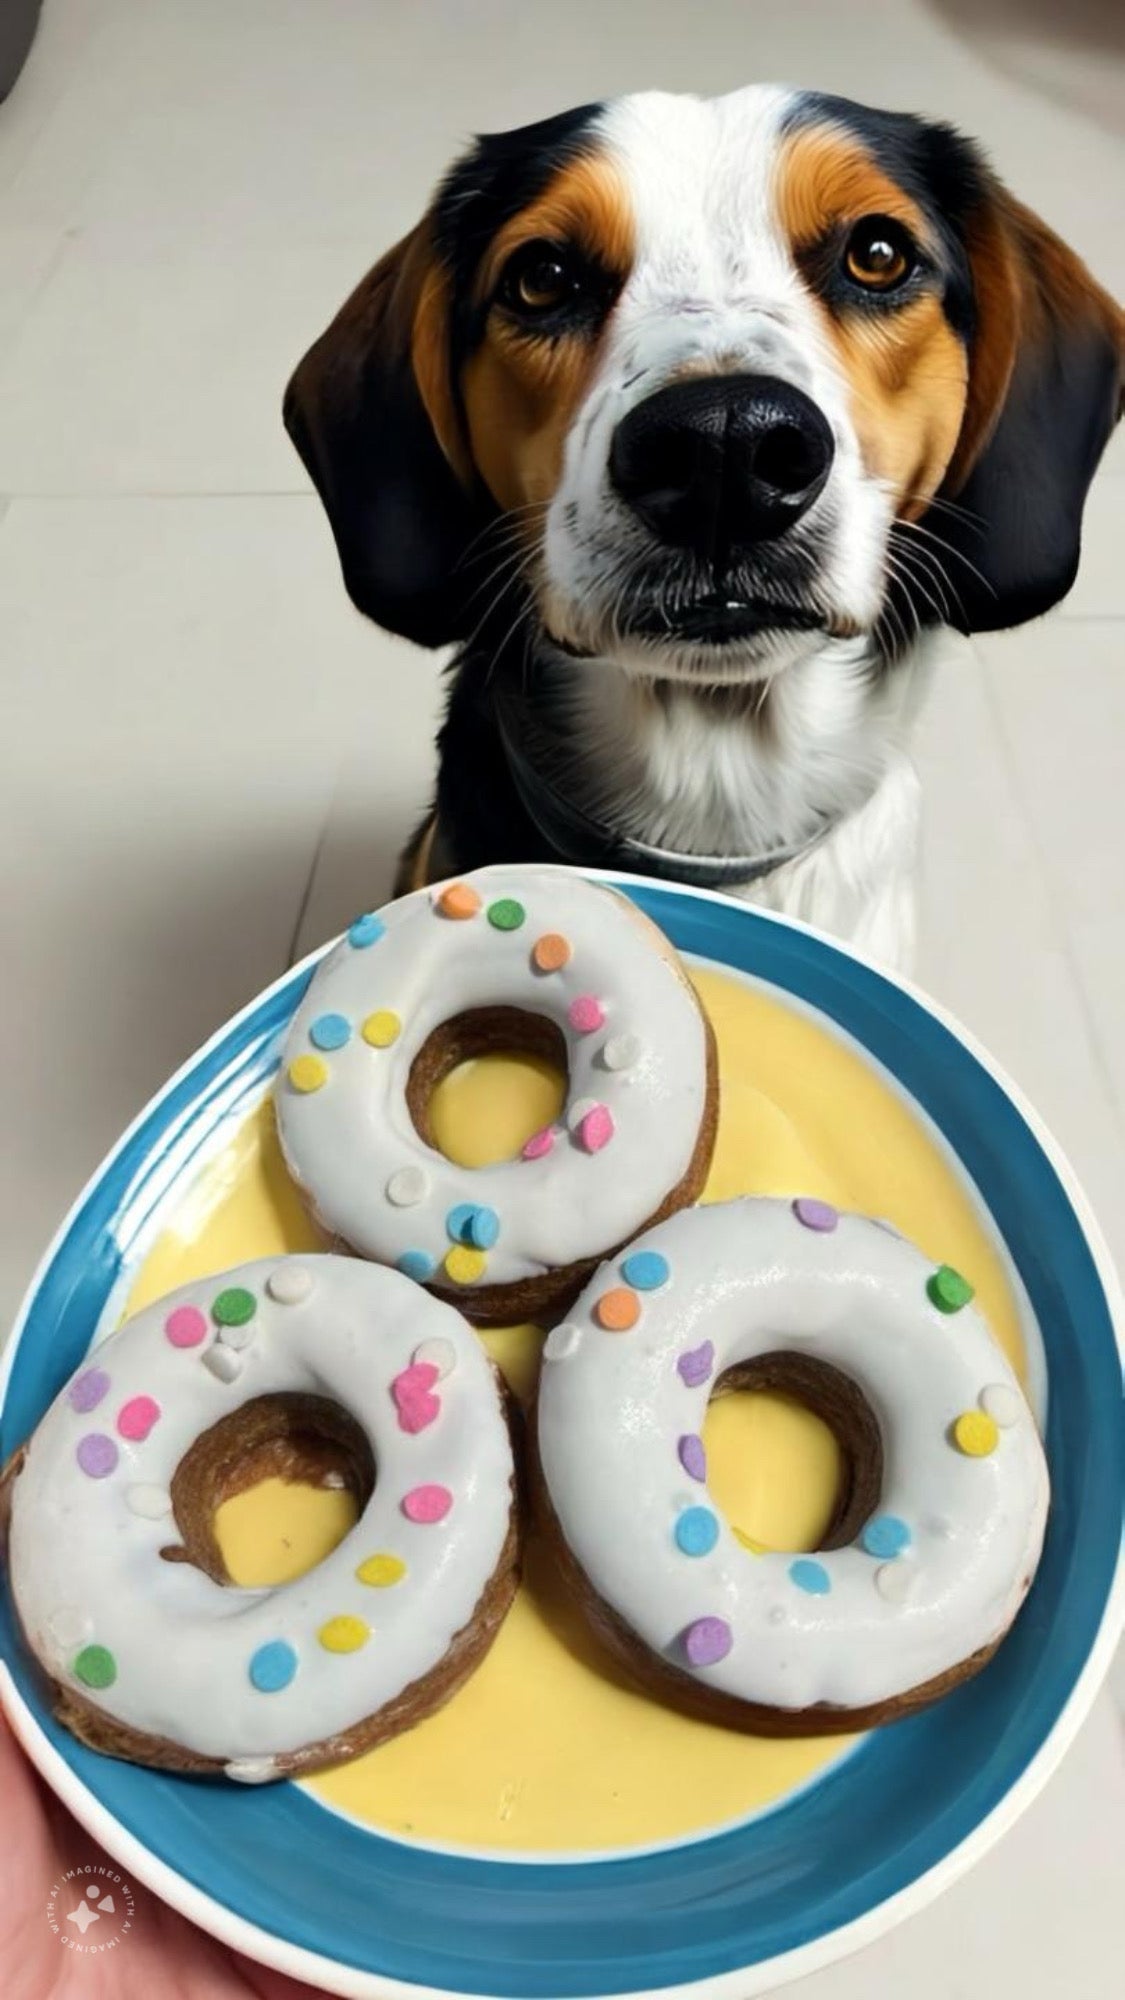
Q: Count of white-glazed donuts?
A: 3